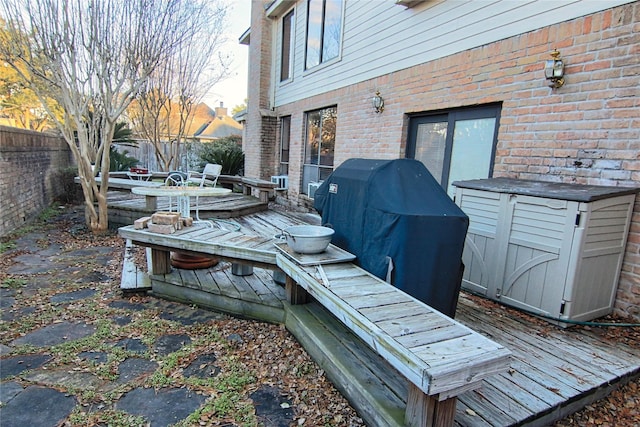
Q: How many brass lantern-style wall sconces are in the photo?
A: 2